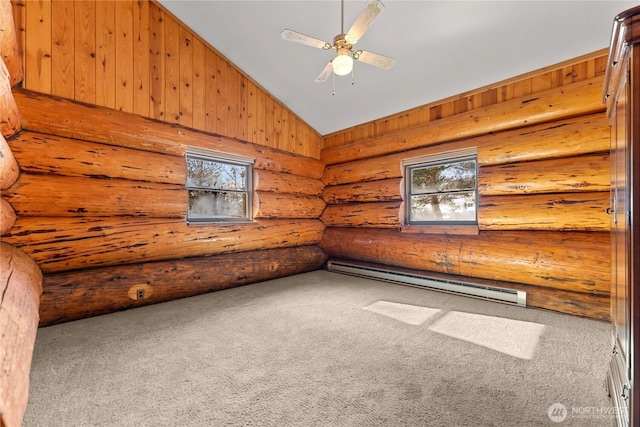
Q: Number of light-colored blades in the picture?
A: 4